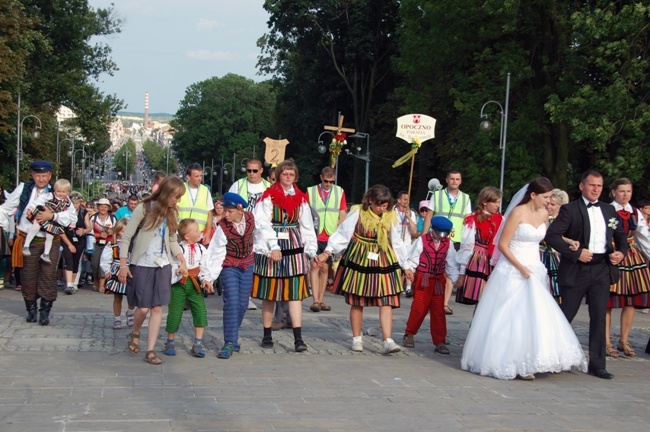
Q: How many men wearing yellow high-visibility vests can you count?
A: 4